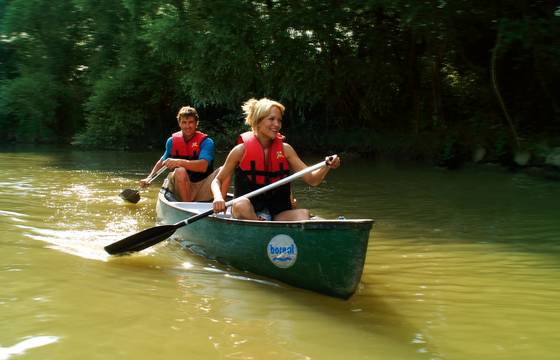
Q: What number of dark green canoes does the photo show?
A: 1